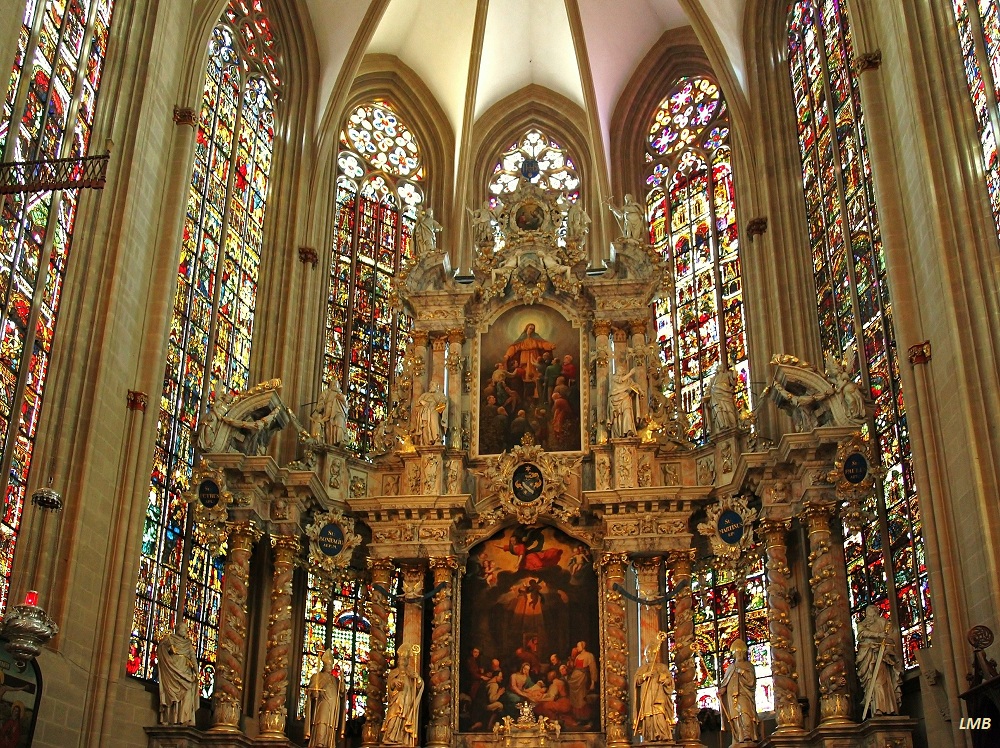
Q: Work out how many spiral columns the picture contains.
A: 8